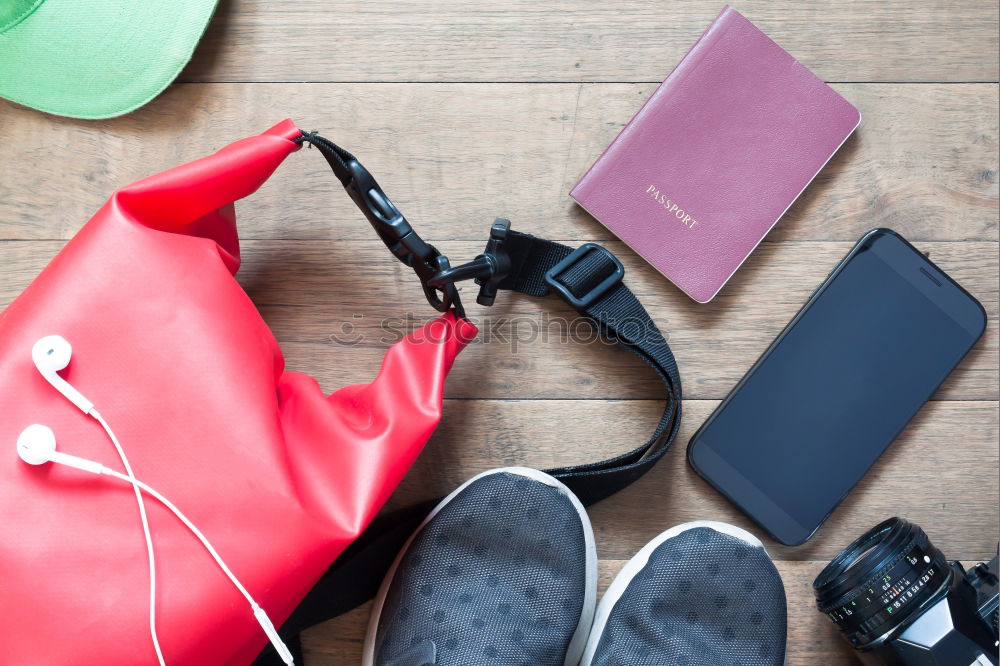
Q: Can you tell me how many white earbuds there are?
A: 2